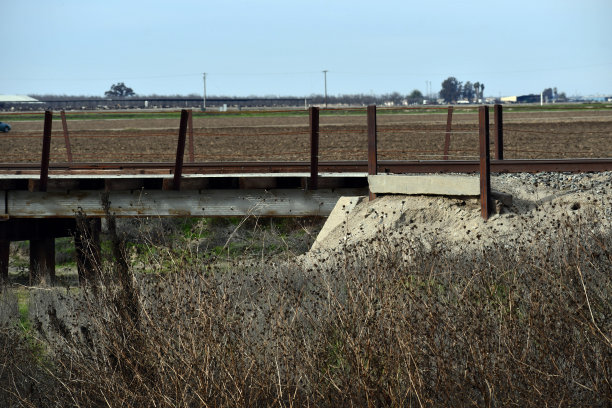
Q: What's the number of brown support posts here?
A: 9